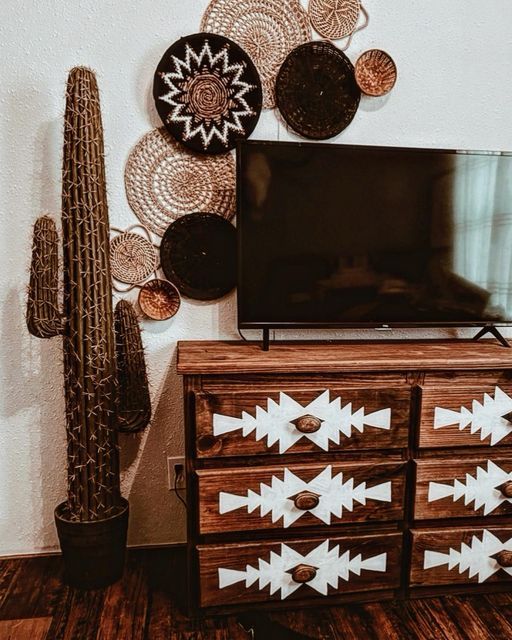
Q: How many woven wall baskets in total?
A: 9